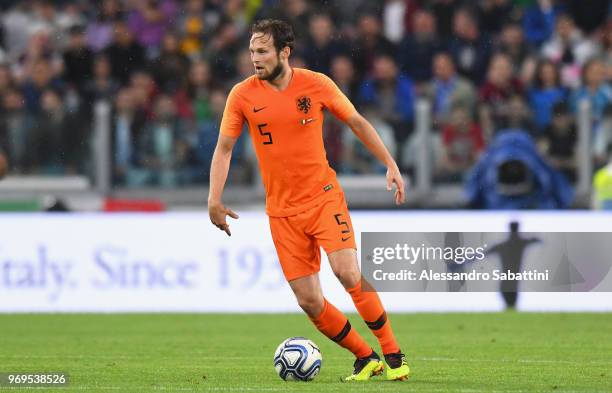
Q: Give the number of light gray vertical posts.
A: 3